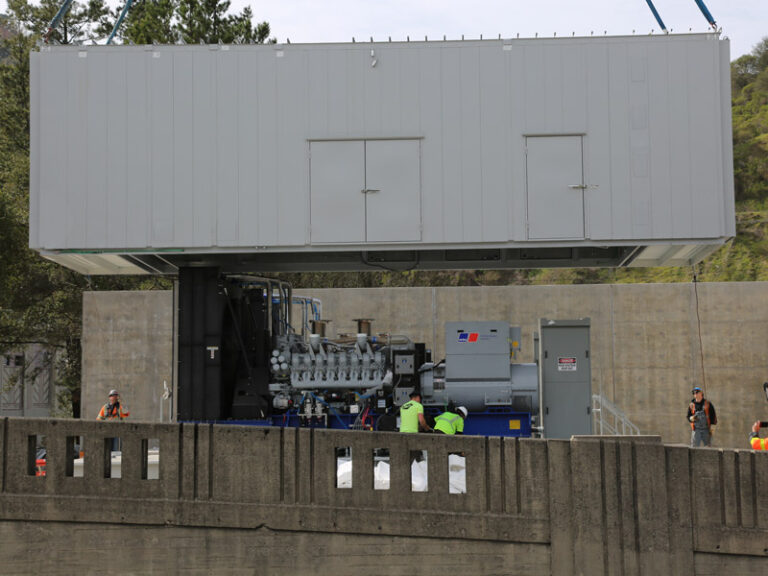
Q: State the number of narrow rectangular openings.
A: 8